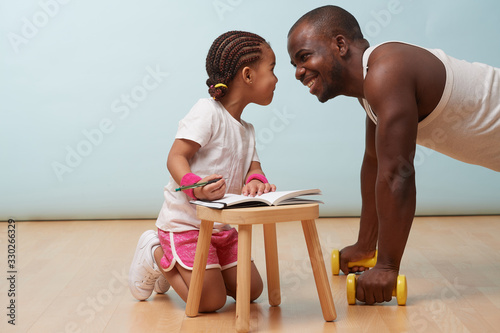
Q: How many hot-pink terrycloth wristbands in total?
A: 2